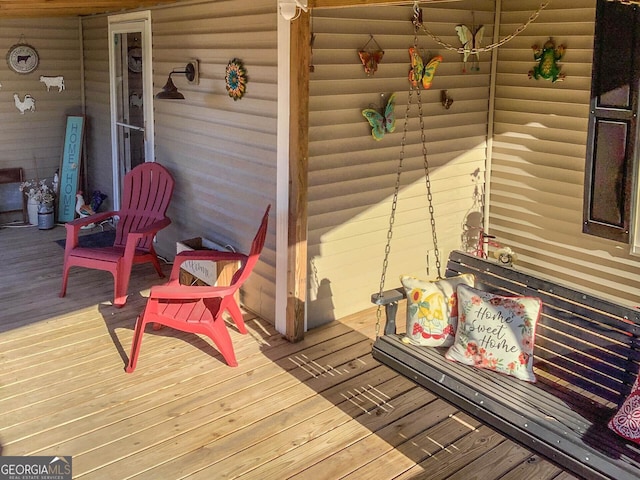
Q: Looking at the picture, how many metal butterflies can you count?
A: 5